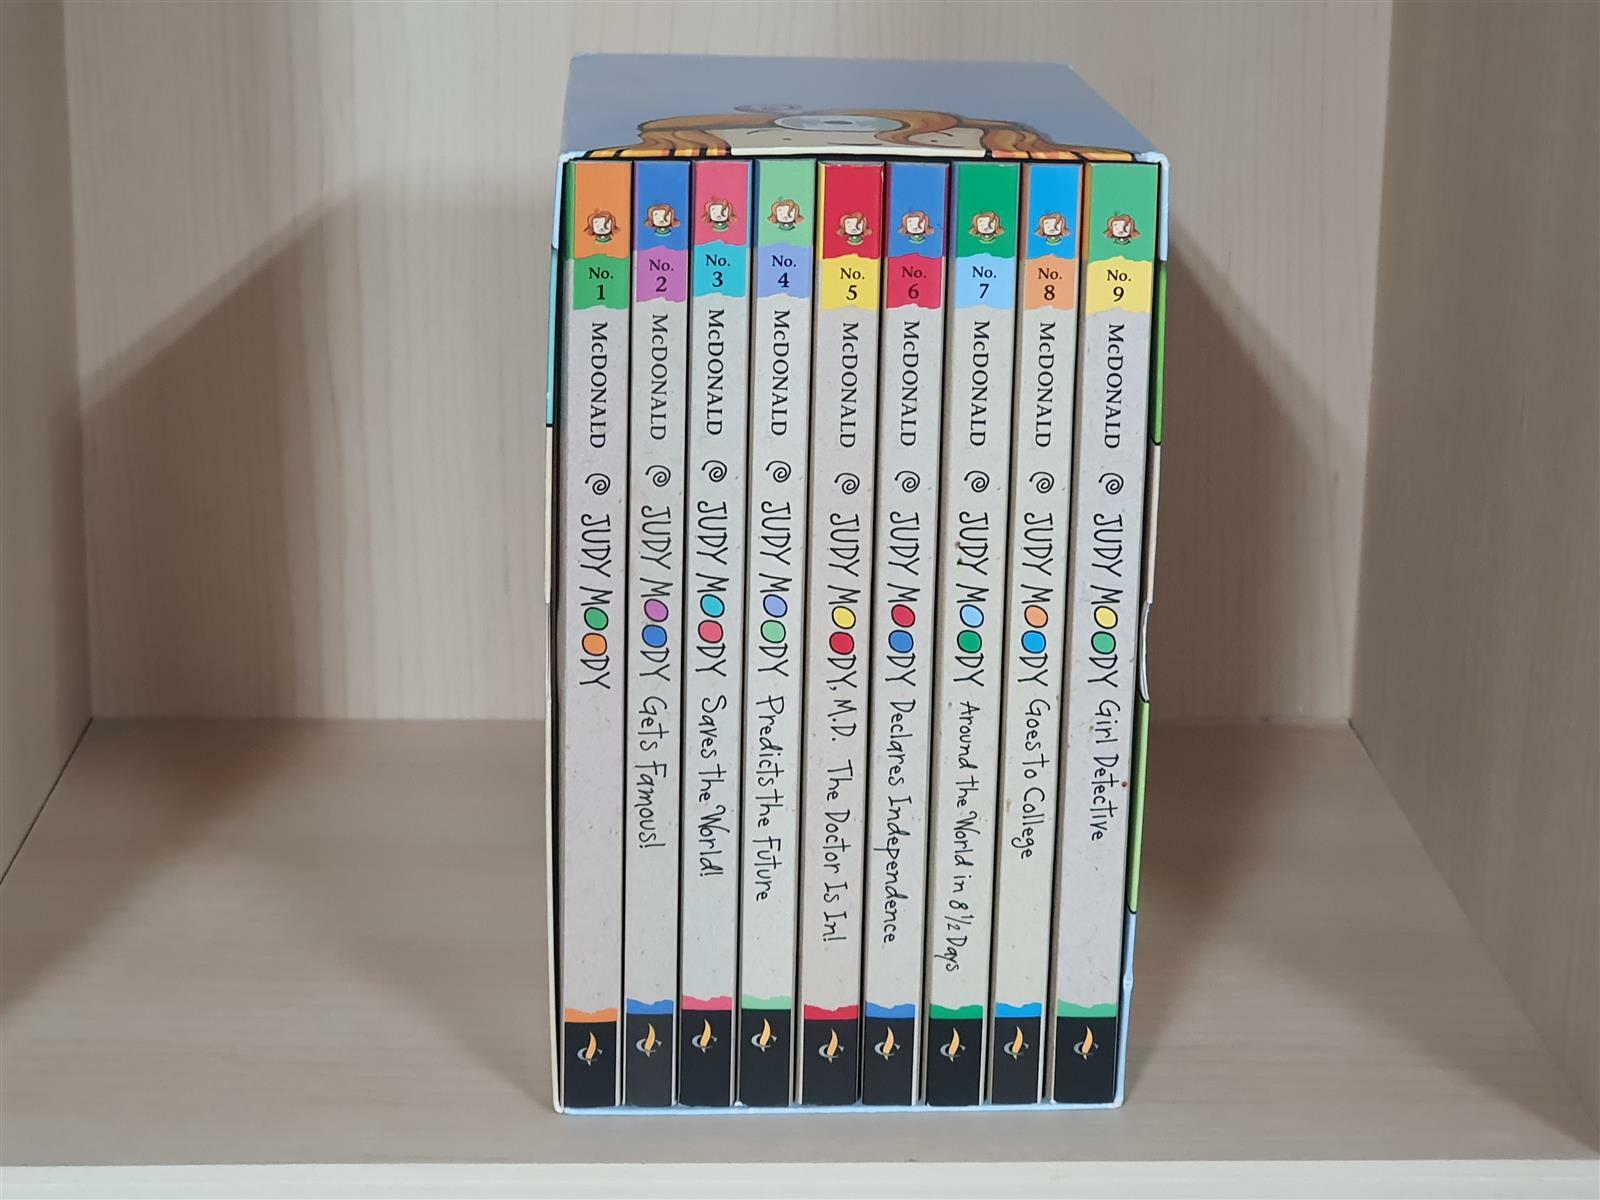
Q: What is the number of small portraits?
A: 9